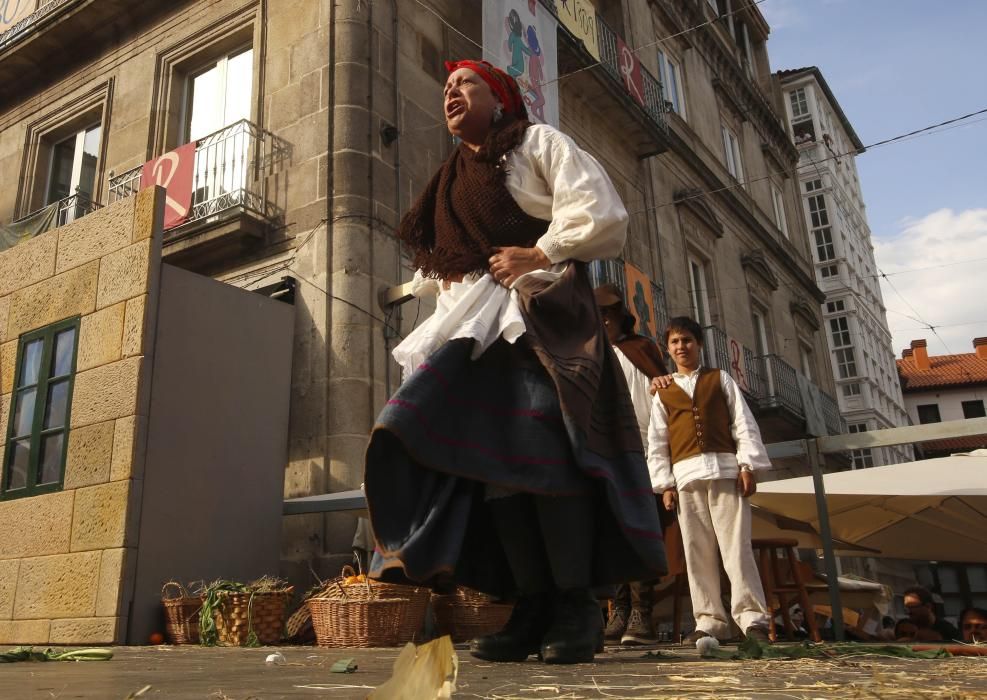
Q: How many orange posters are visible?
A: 1